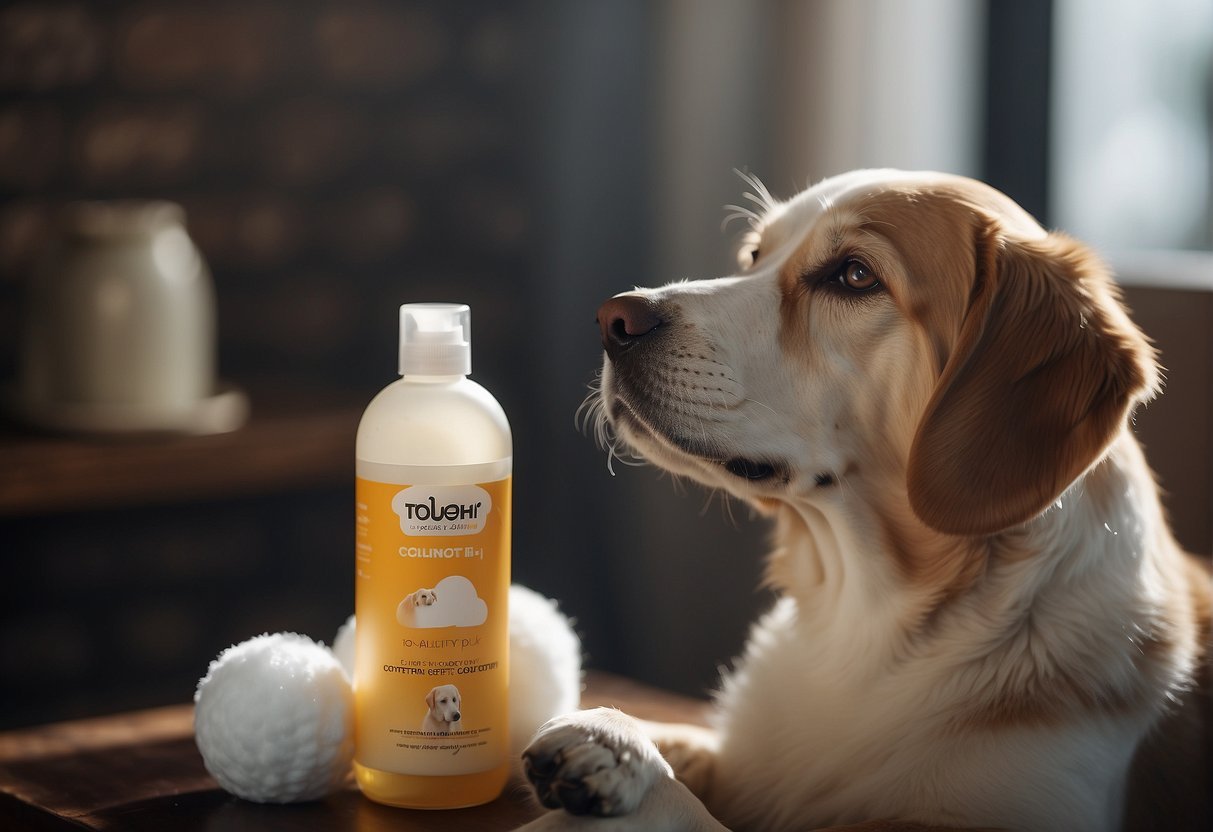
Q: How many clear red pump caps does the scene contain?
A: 0